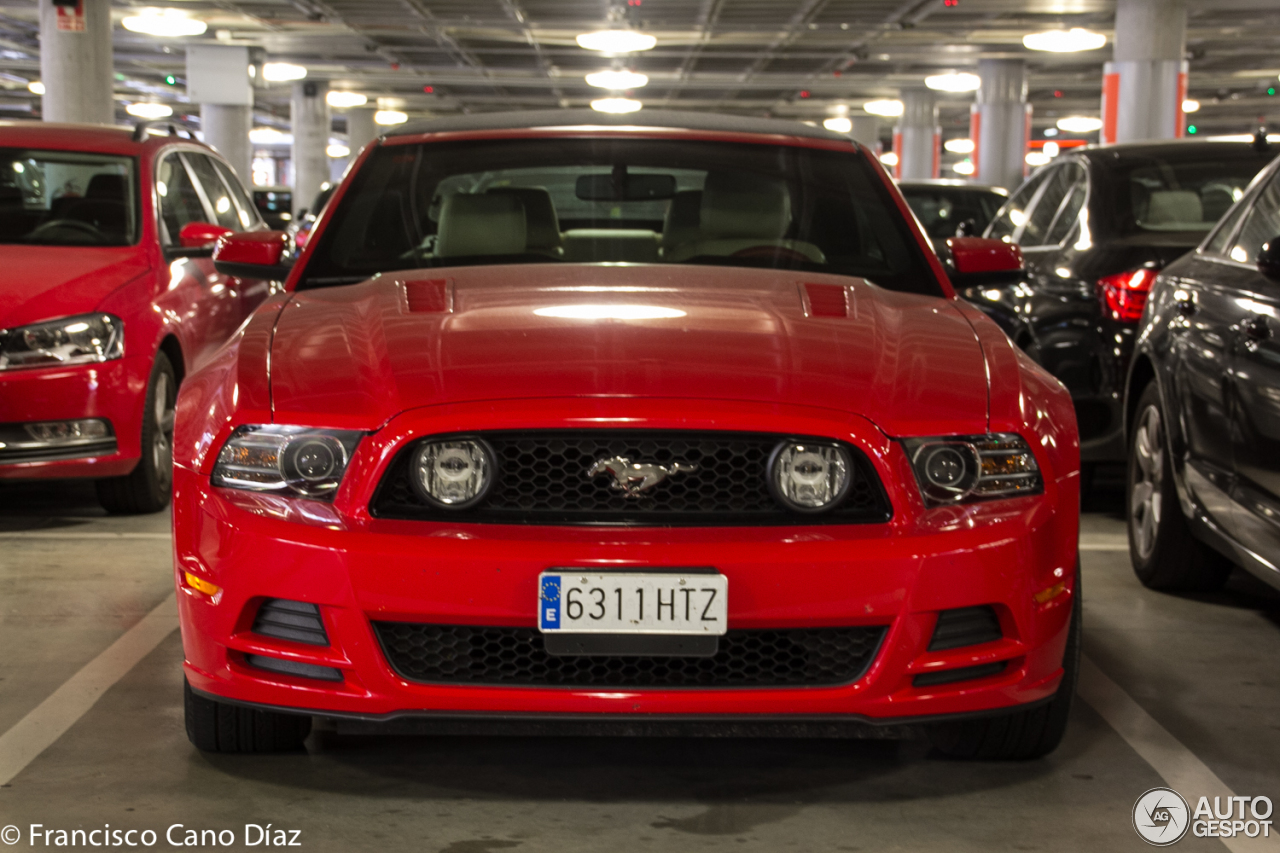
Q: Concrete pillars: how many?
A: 8